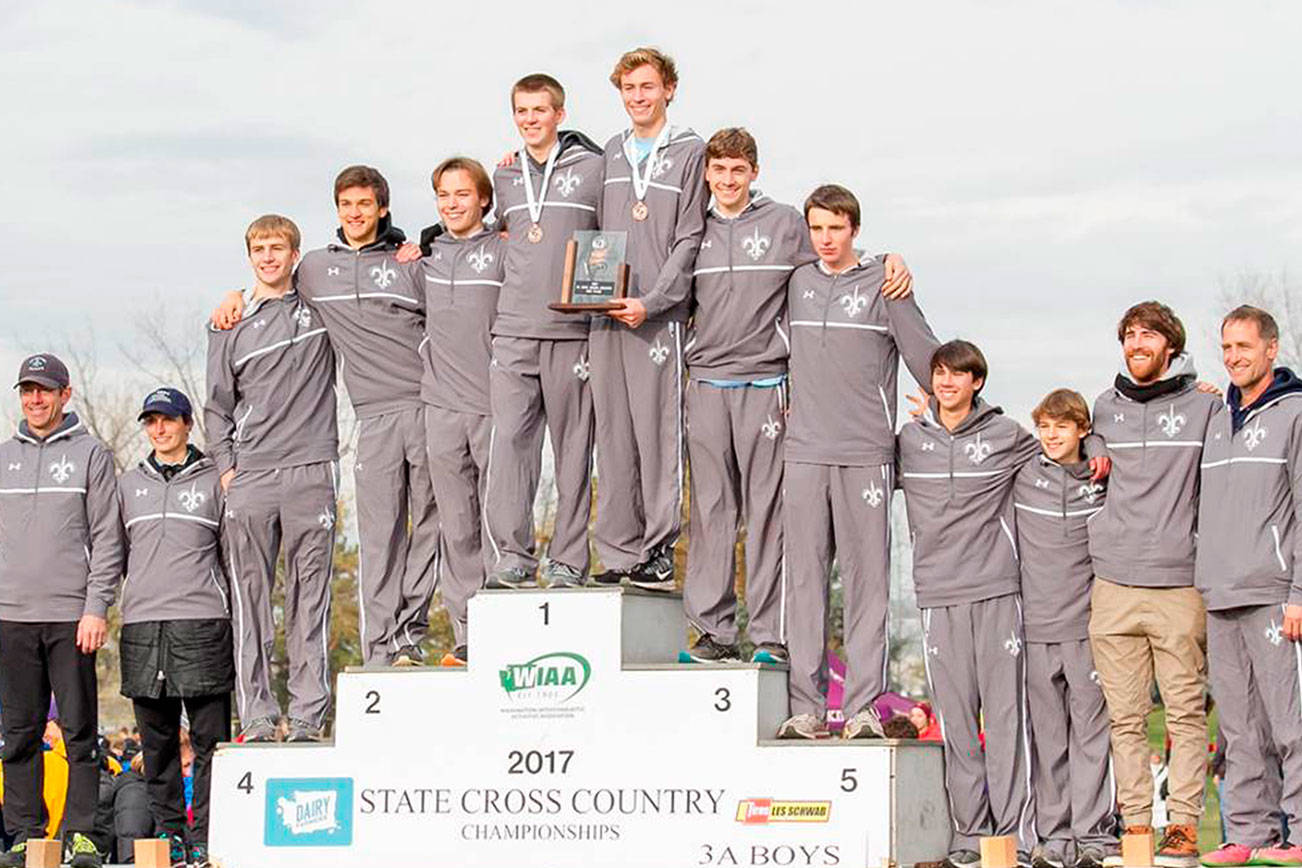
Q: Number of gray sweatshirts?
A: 13